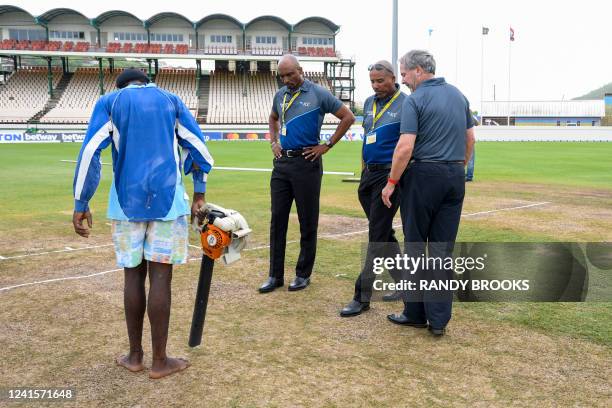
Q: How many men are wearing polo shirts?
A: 3